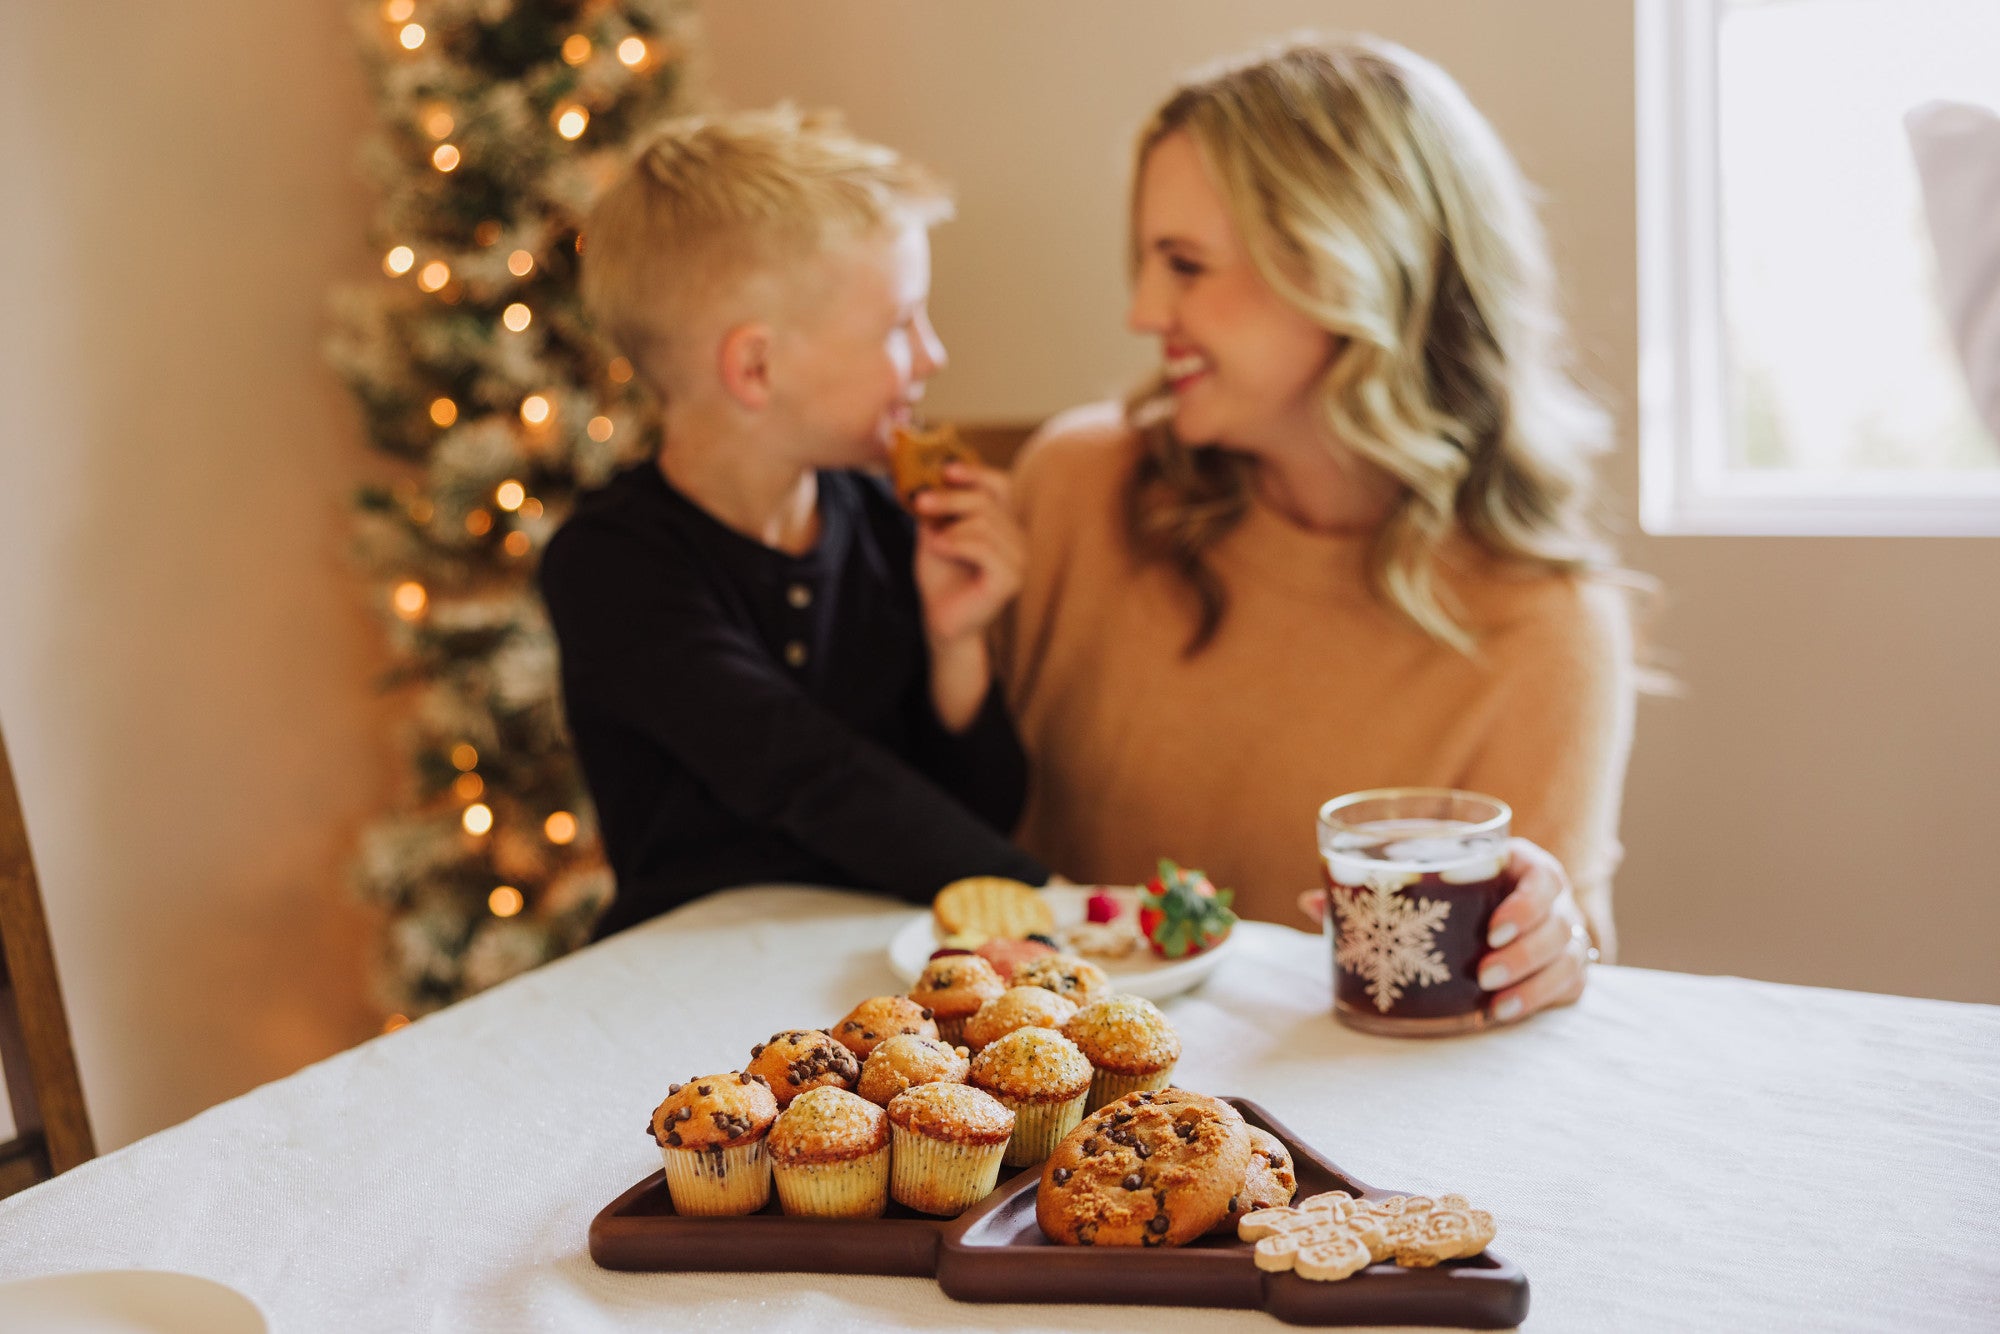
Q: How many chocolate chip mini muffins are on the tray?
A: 3